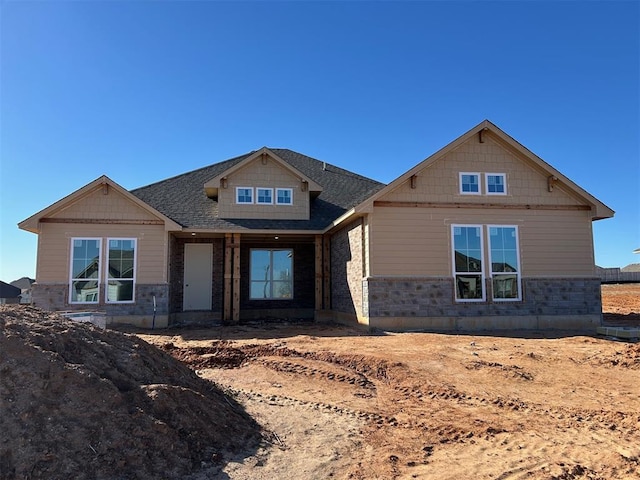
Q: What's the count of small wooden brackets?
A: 7